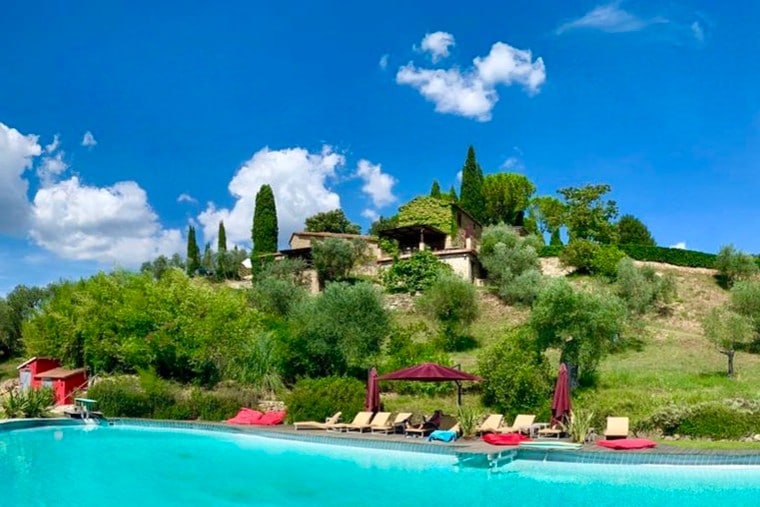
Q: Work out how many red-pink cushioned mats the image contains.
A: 4